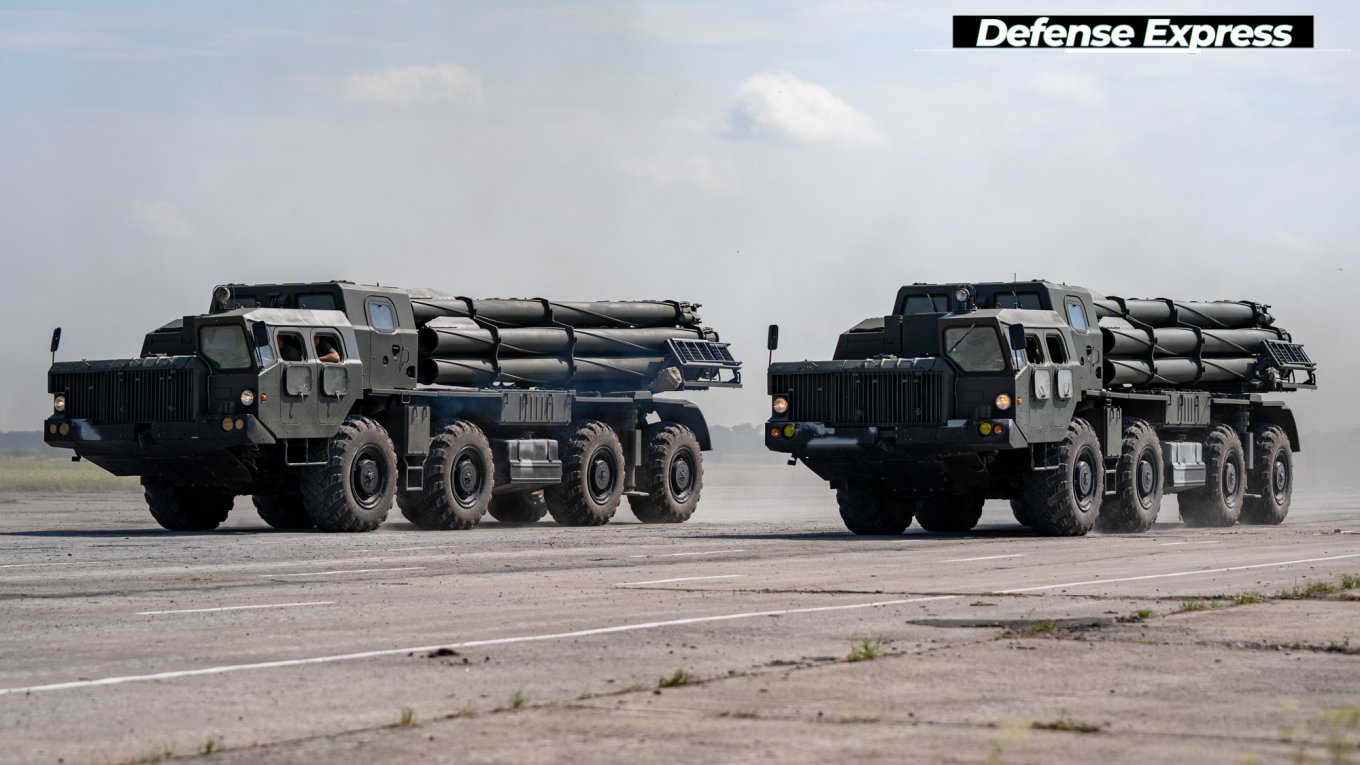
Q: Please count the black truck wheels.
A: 14